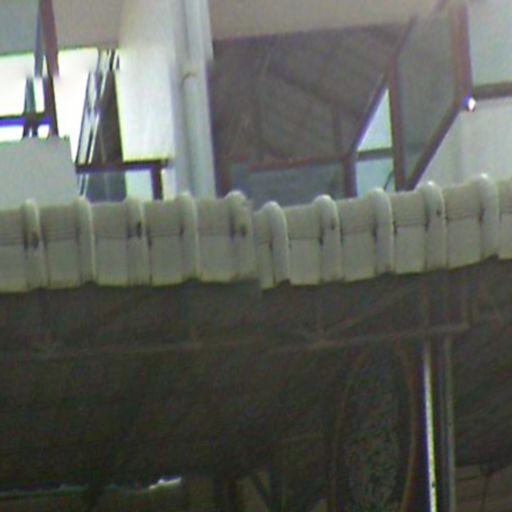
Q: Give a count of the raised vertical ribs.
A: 10